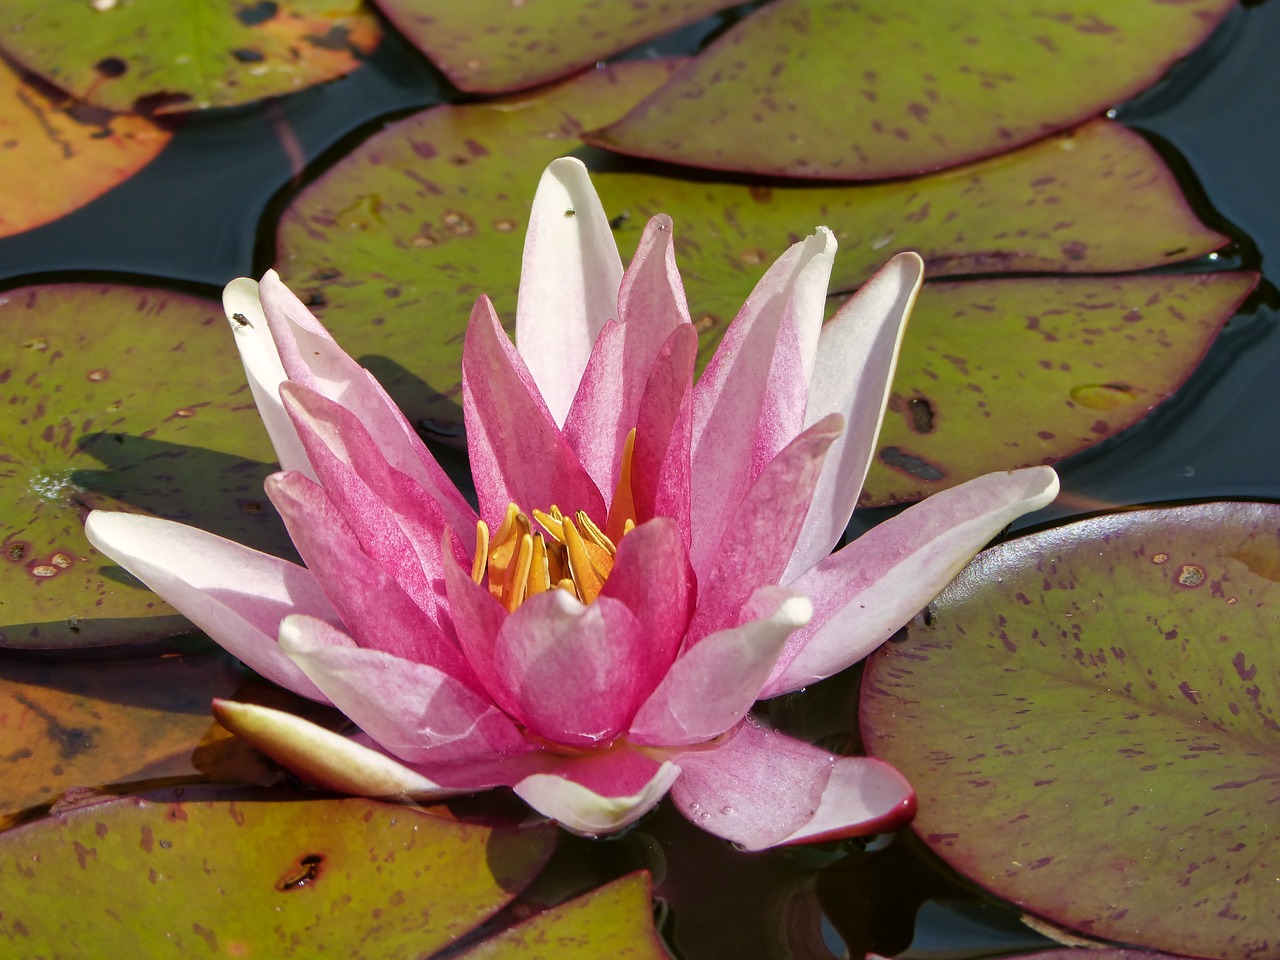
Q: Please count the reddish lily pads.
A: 2